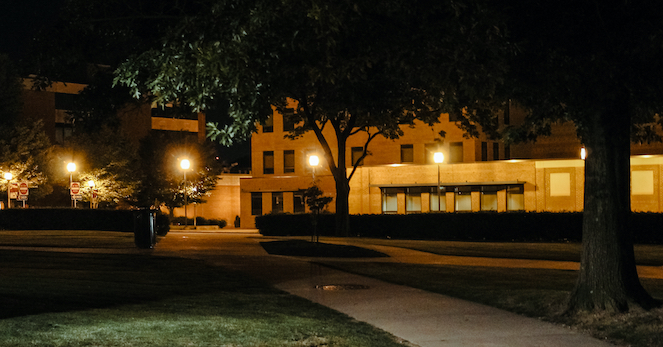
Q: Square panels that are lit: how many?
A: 2